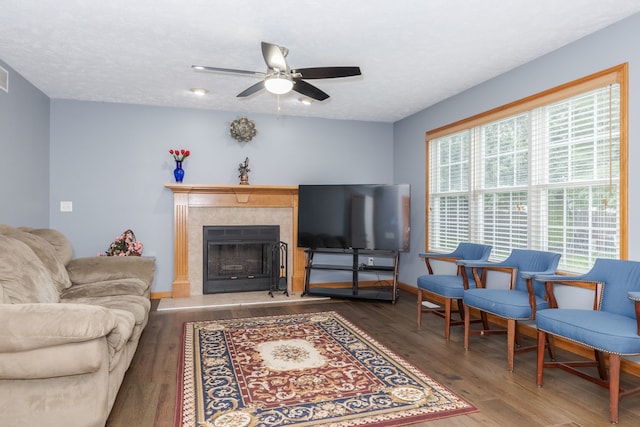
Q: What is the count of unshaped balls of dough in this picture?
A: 0